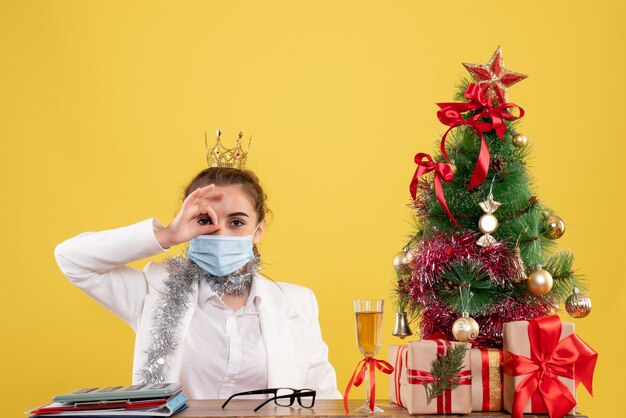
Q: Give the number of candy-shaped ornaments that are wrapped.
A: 1